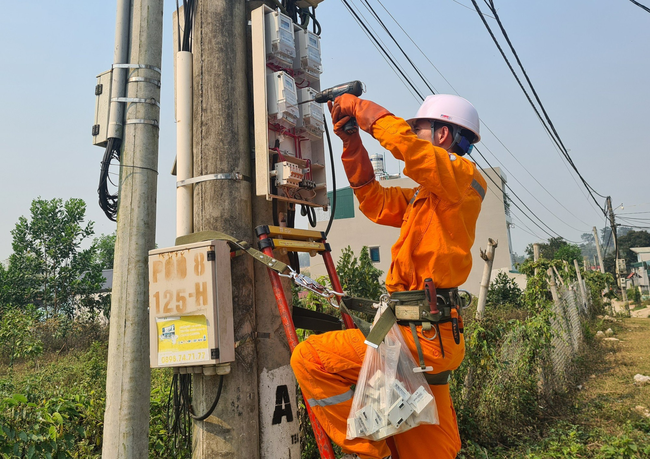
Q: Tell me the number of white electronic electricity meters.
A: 4